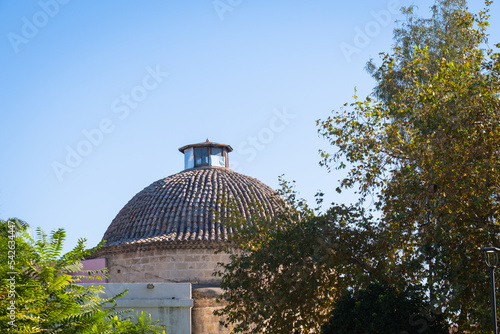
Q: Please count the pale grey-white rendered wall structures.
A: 1